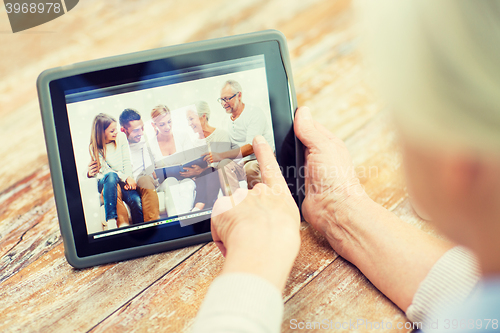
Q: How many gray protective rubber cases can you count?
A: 1